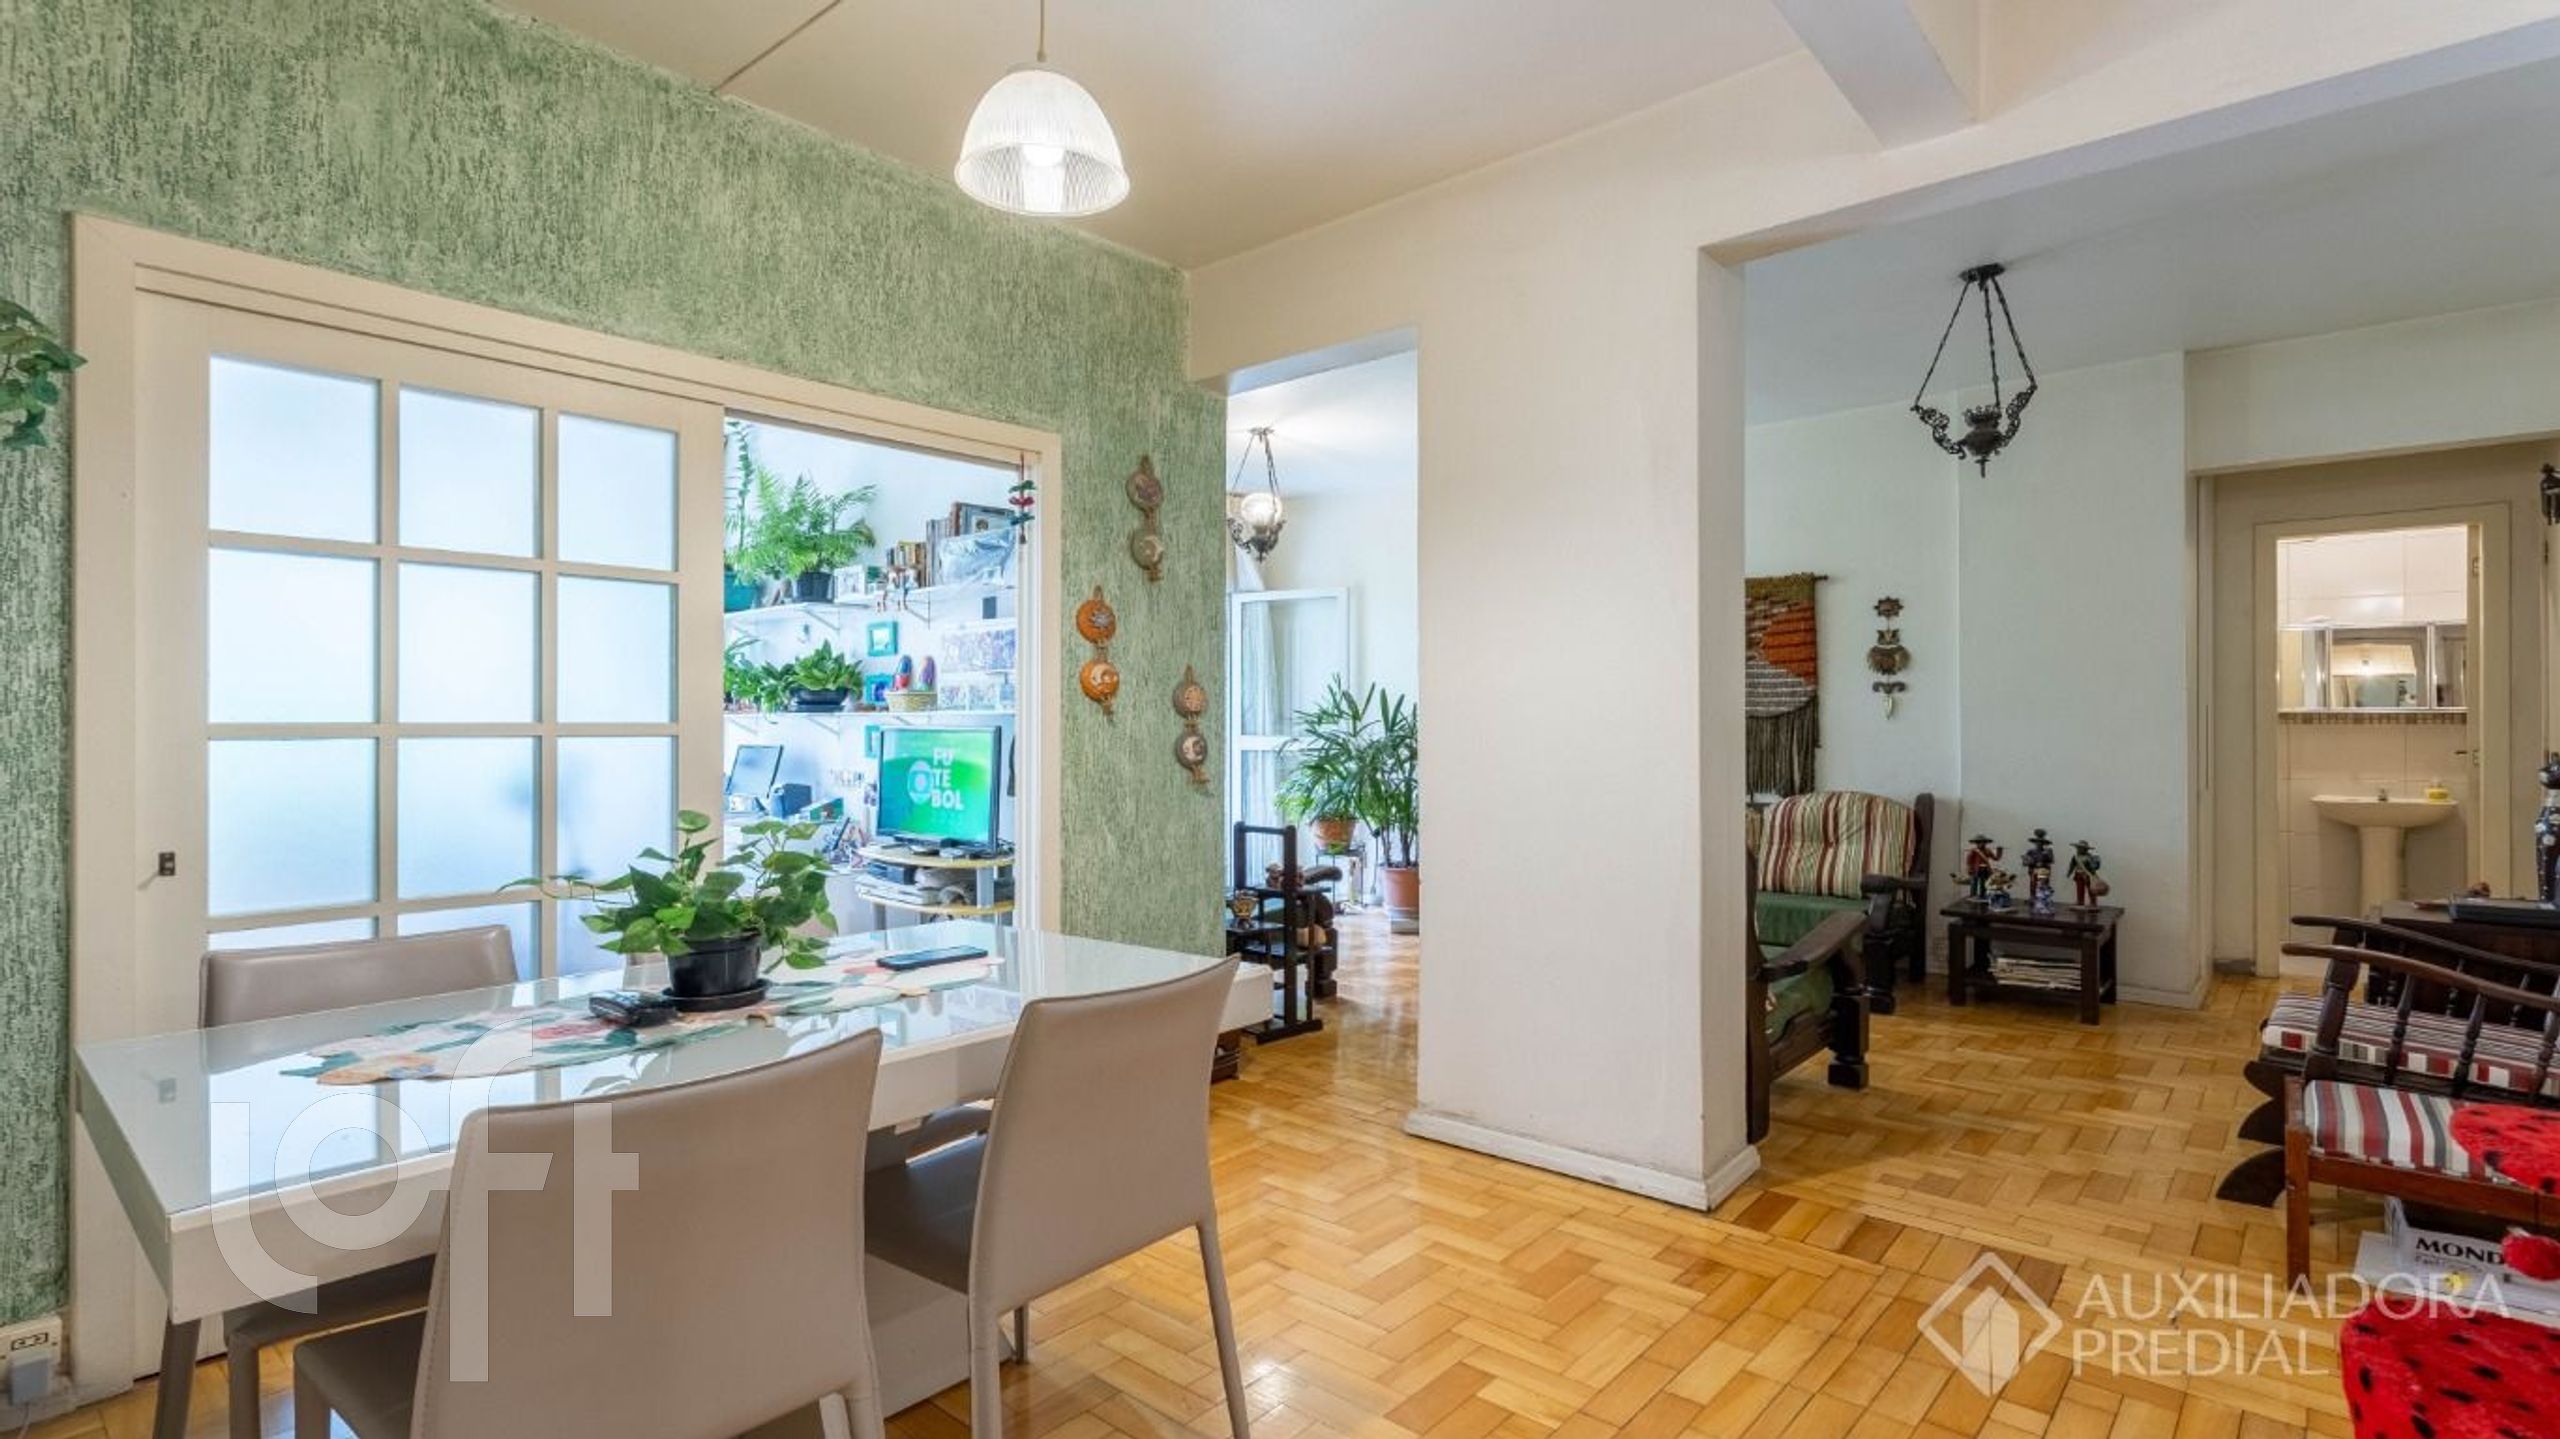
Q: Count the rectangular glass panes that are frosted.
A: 12